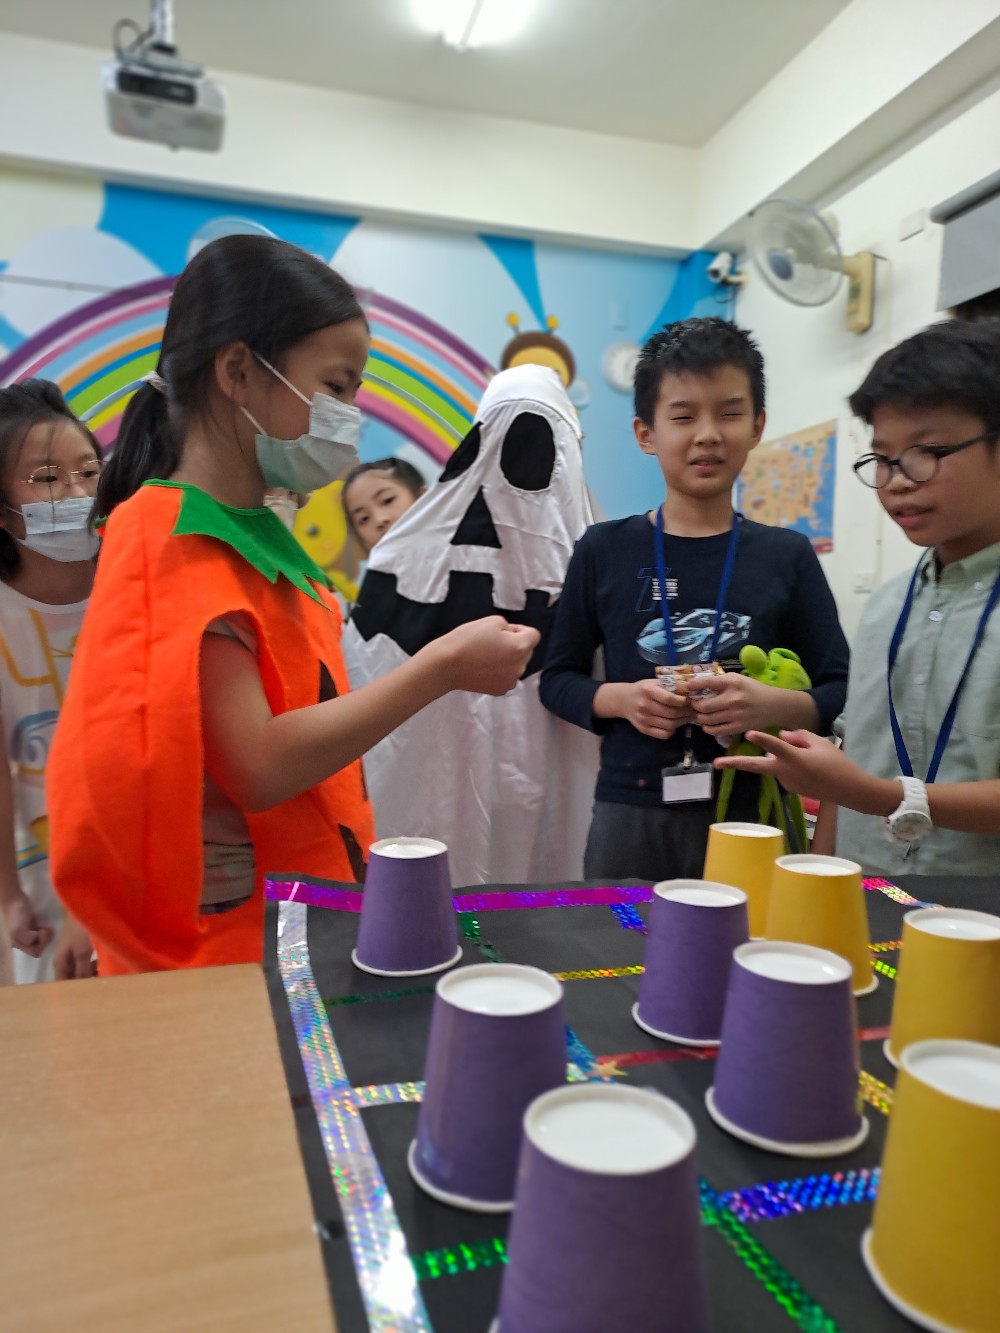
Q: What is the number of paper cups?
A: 9